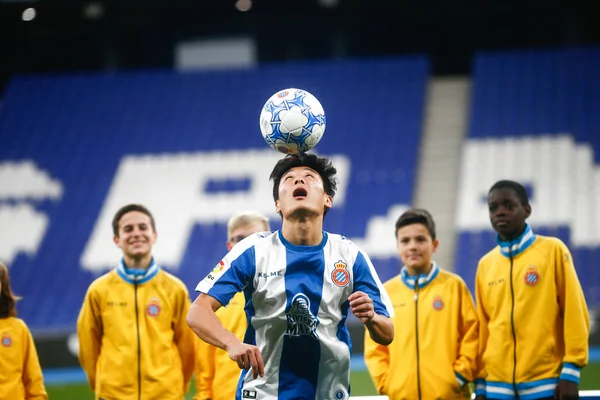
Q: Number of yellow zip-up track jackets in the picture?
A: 5